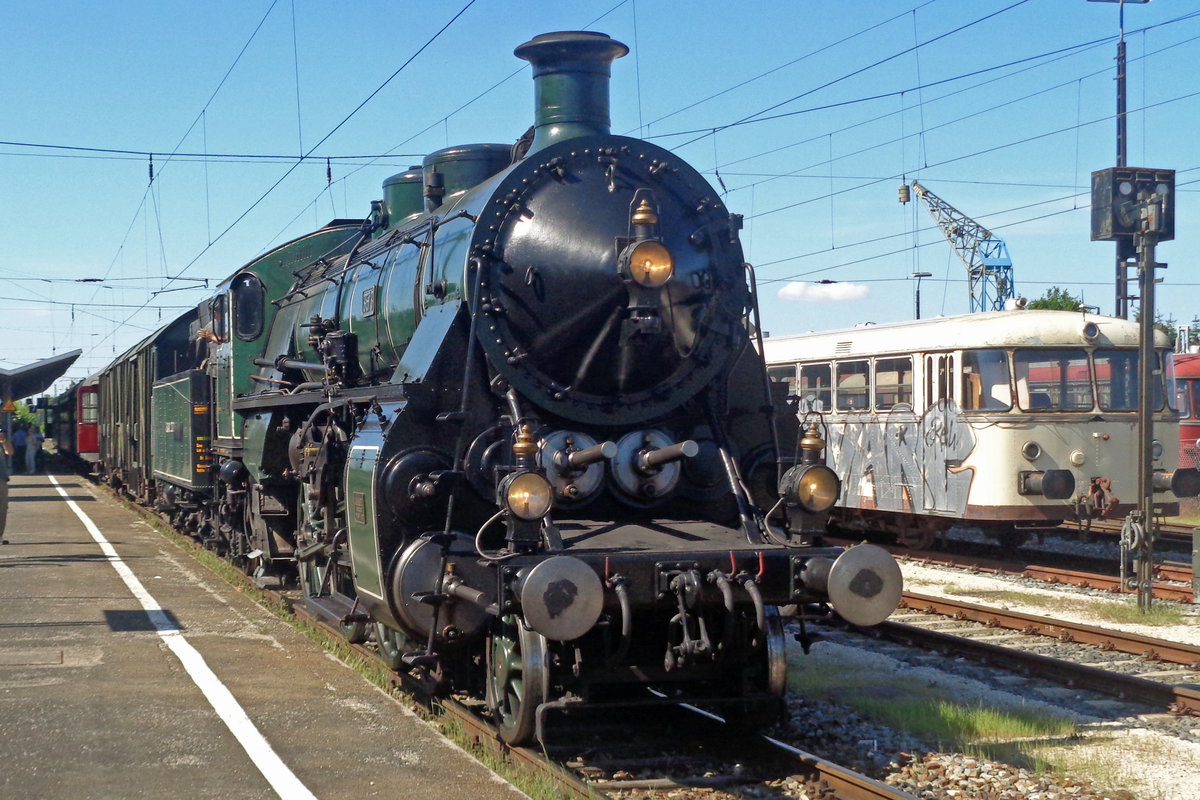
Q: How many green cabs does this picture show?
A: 1